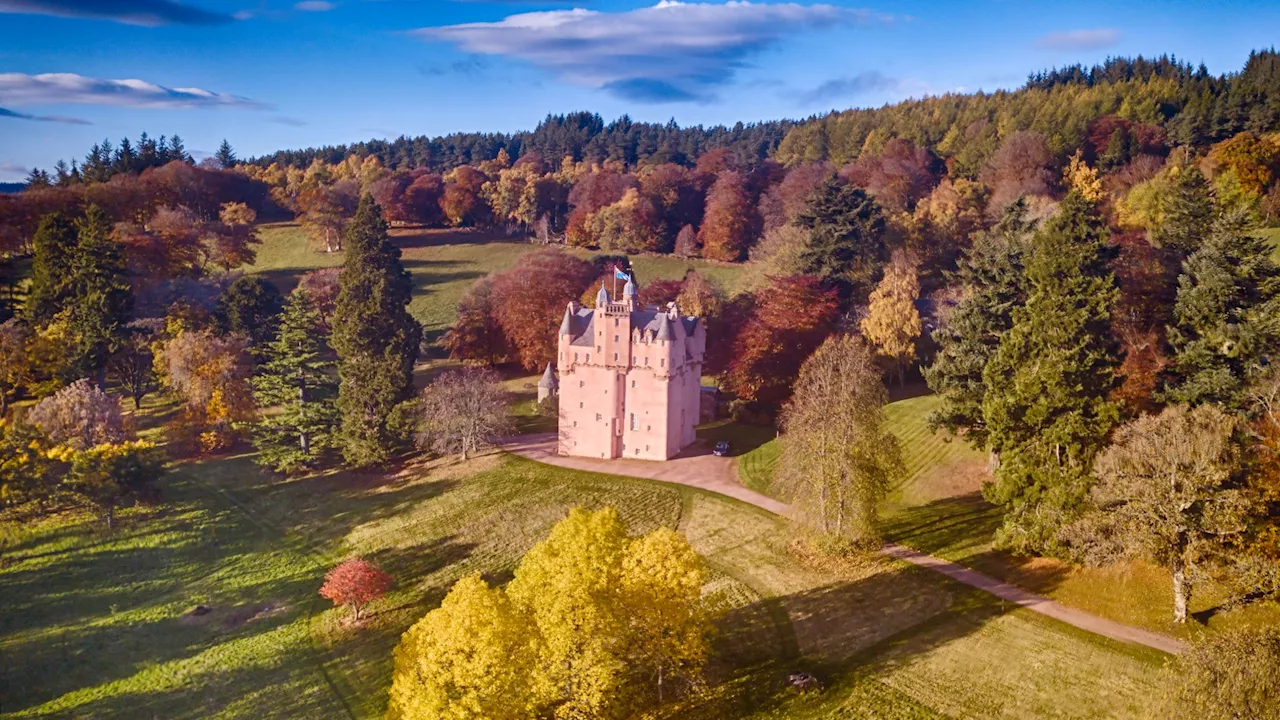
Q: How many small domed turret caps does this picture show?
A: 2